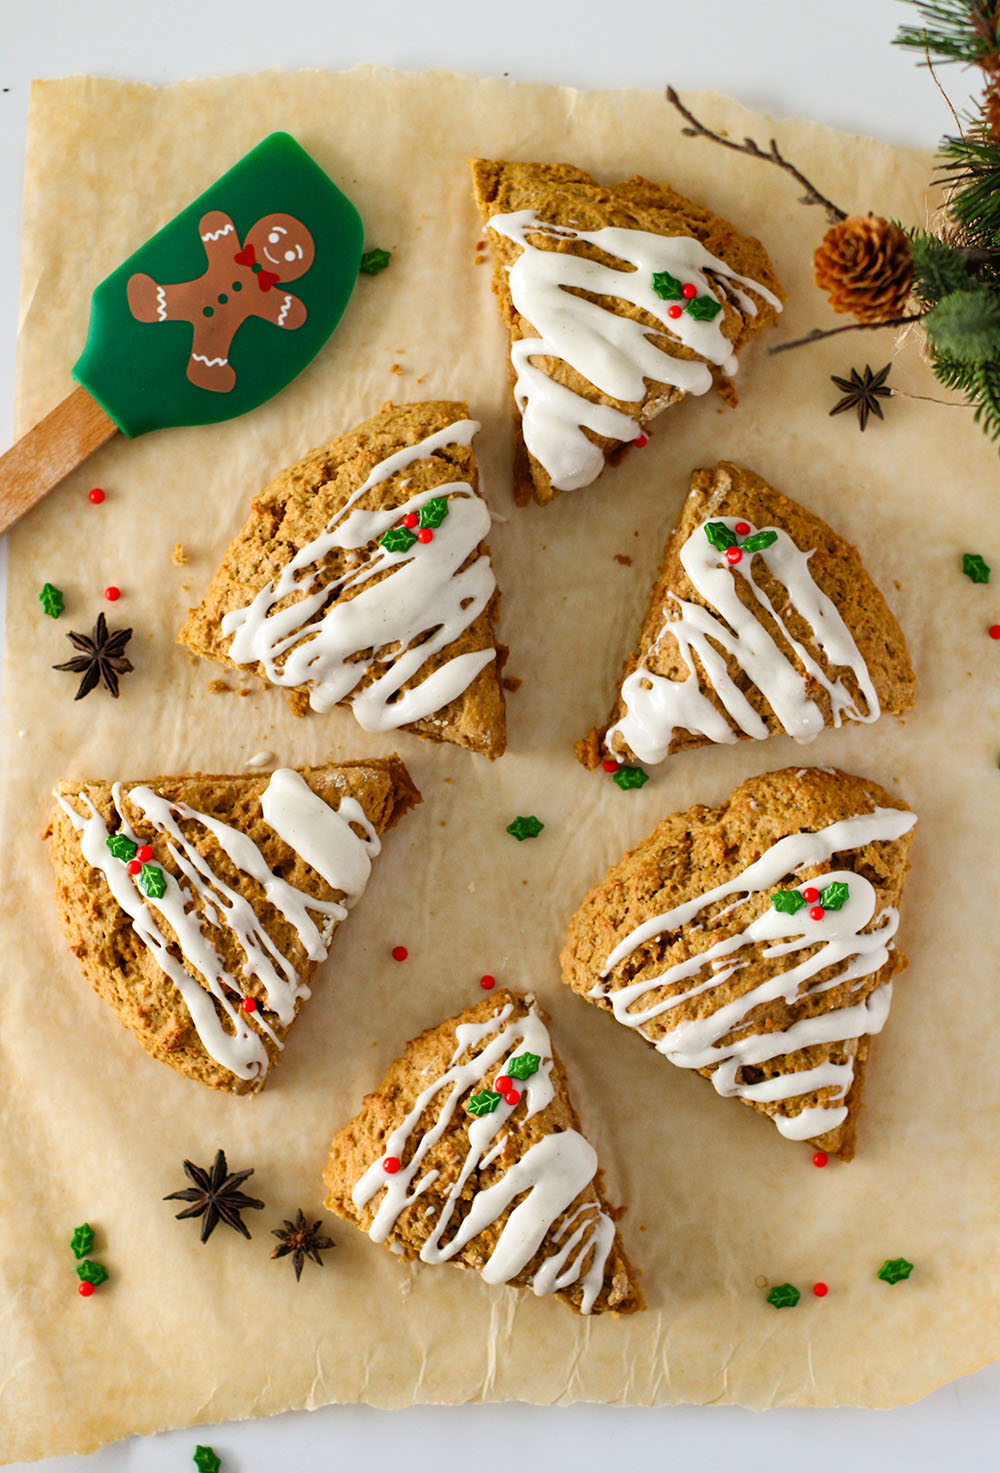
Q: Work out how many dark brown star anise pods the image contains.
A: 4